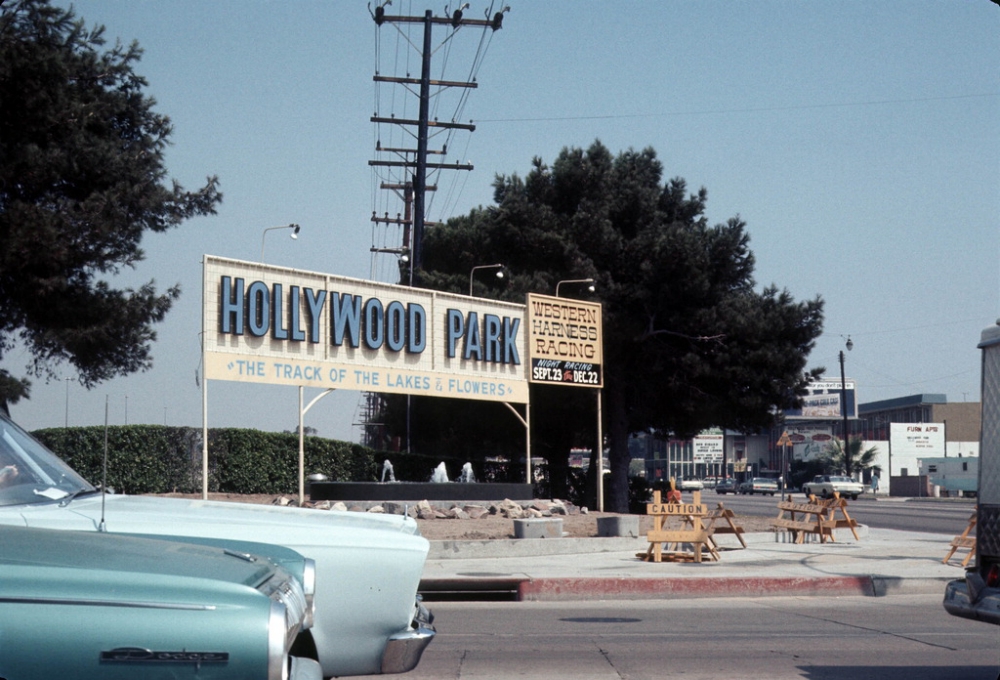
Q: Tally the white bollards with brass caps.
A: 0